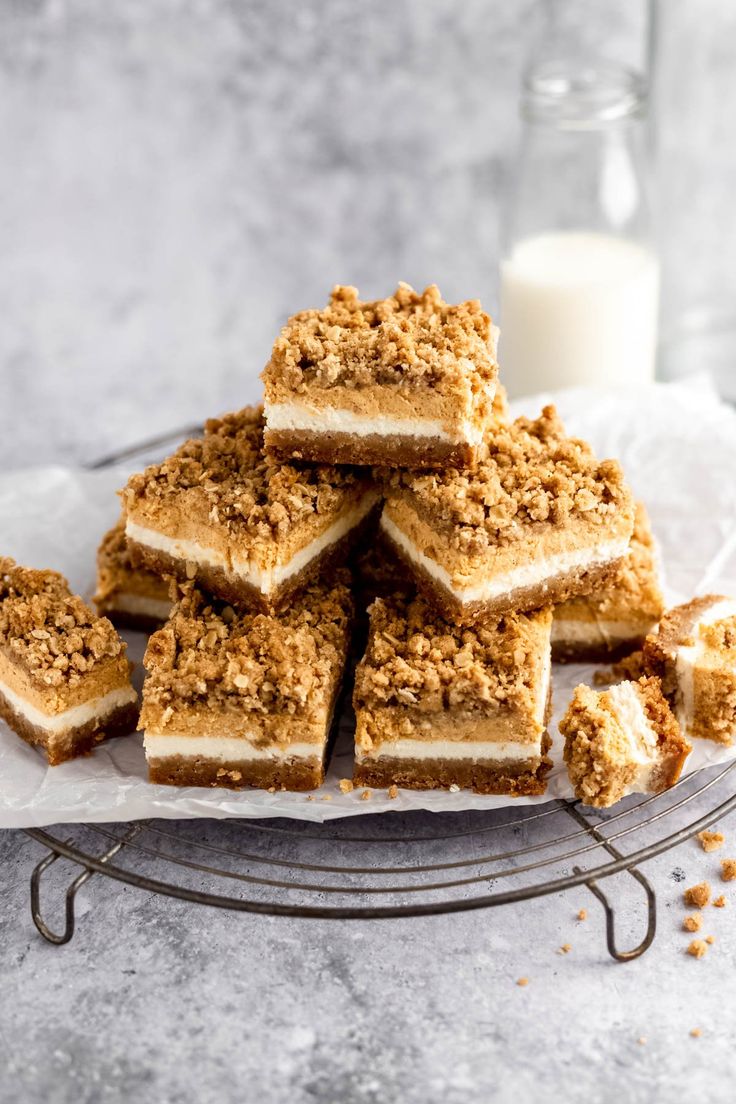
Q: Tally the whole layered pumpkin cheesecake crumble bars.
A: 8